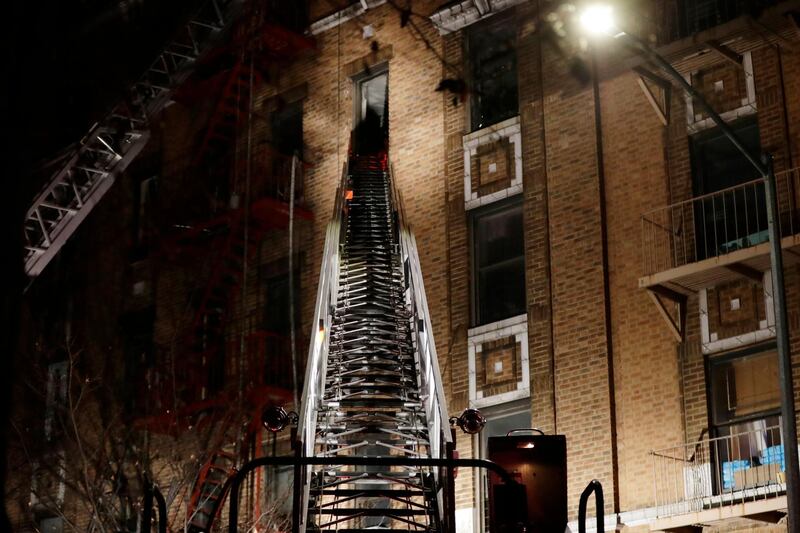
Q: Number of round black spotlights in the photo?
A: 2